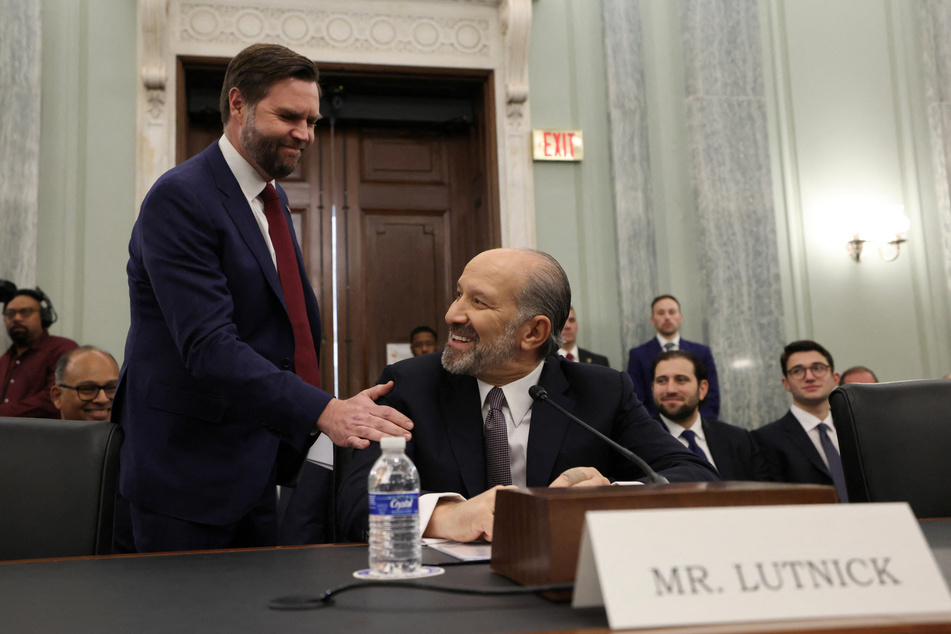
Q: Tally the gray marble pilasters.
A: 4